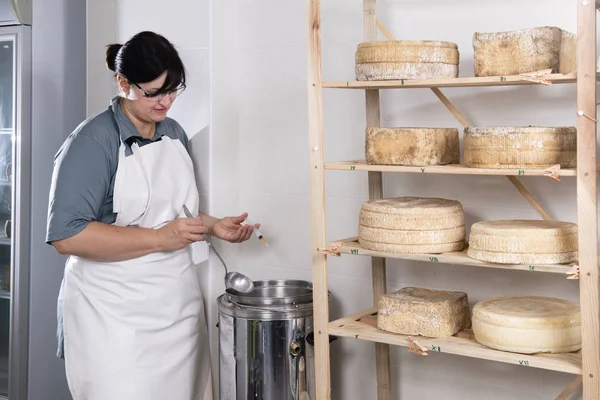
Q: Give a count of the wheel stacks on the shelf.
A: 5